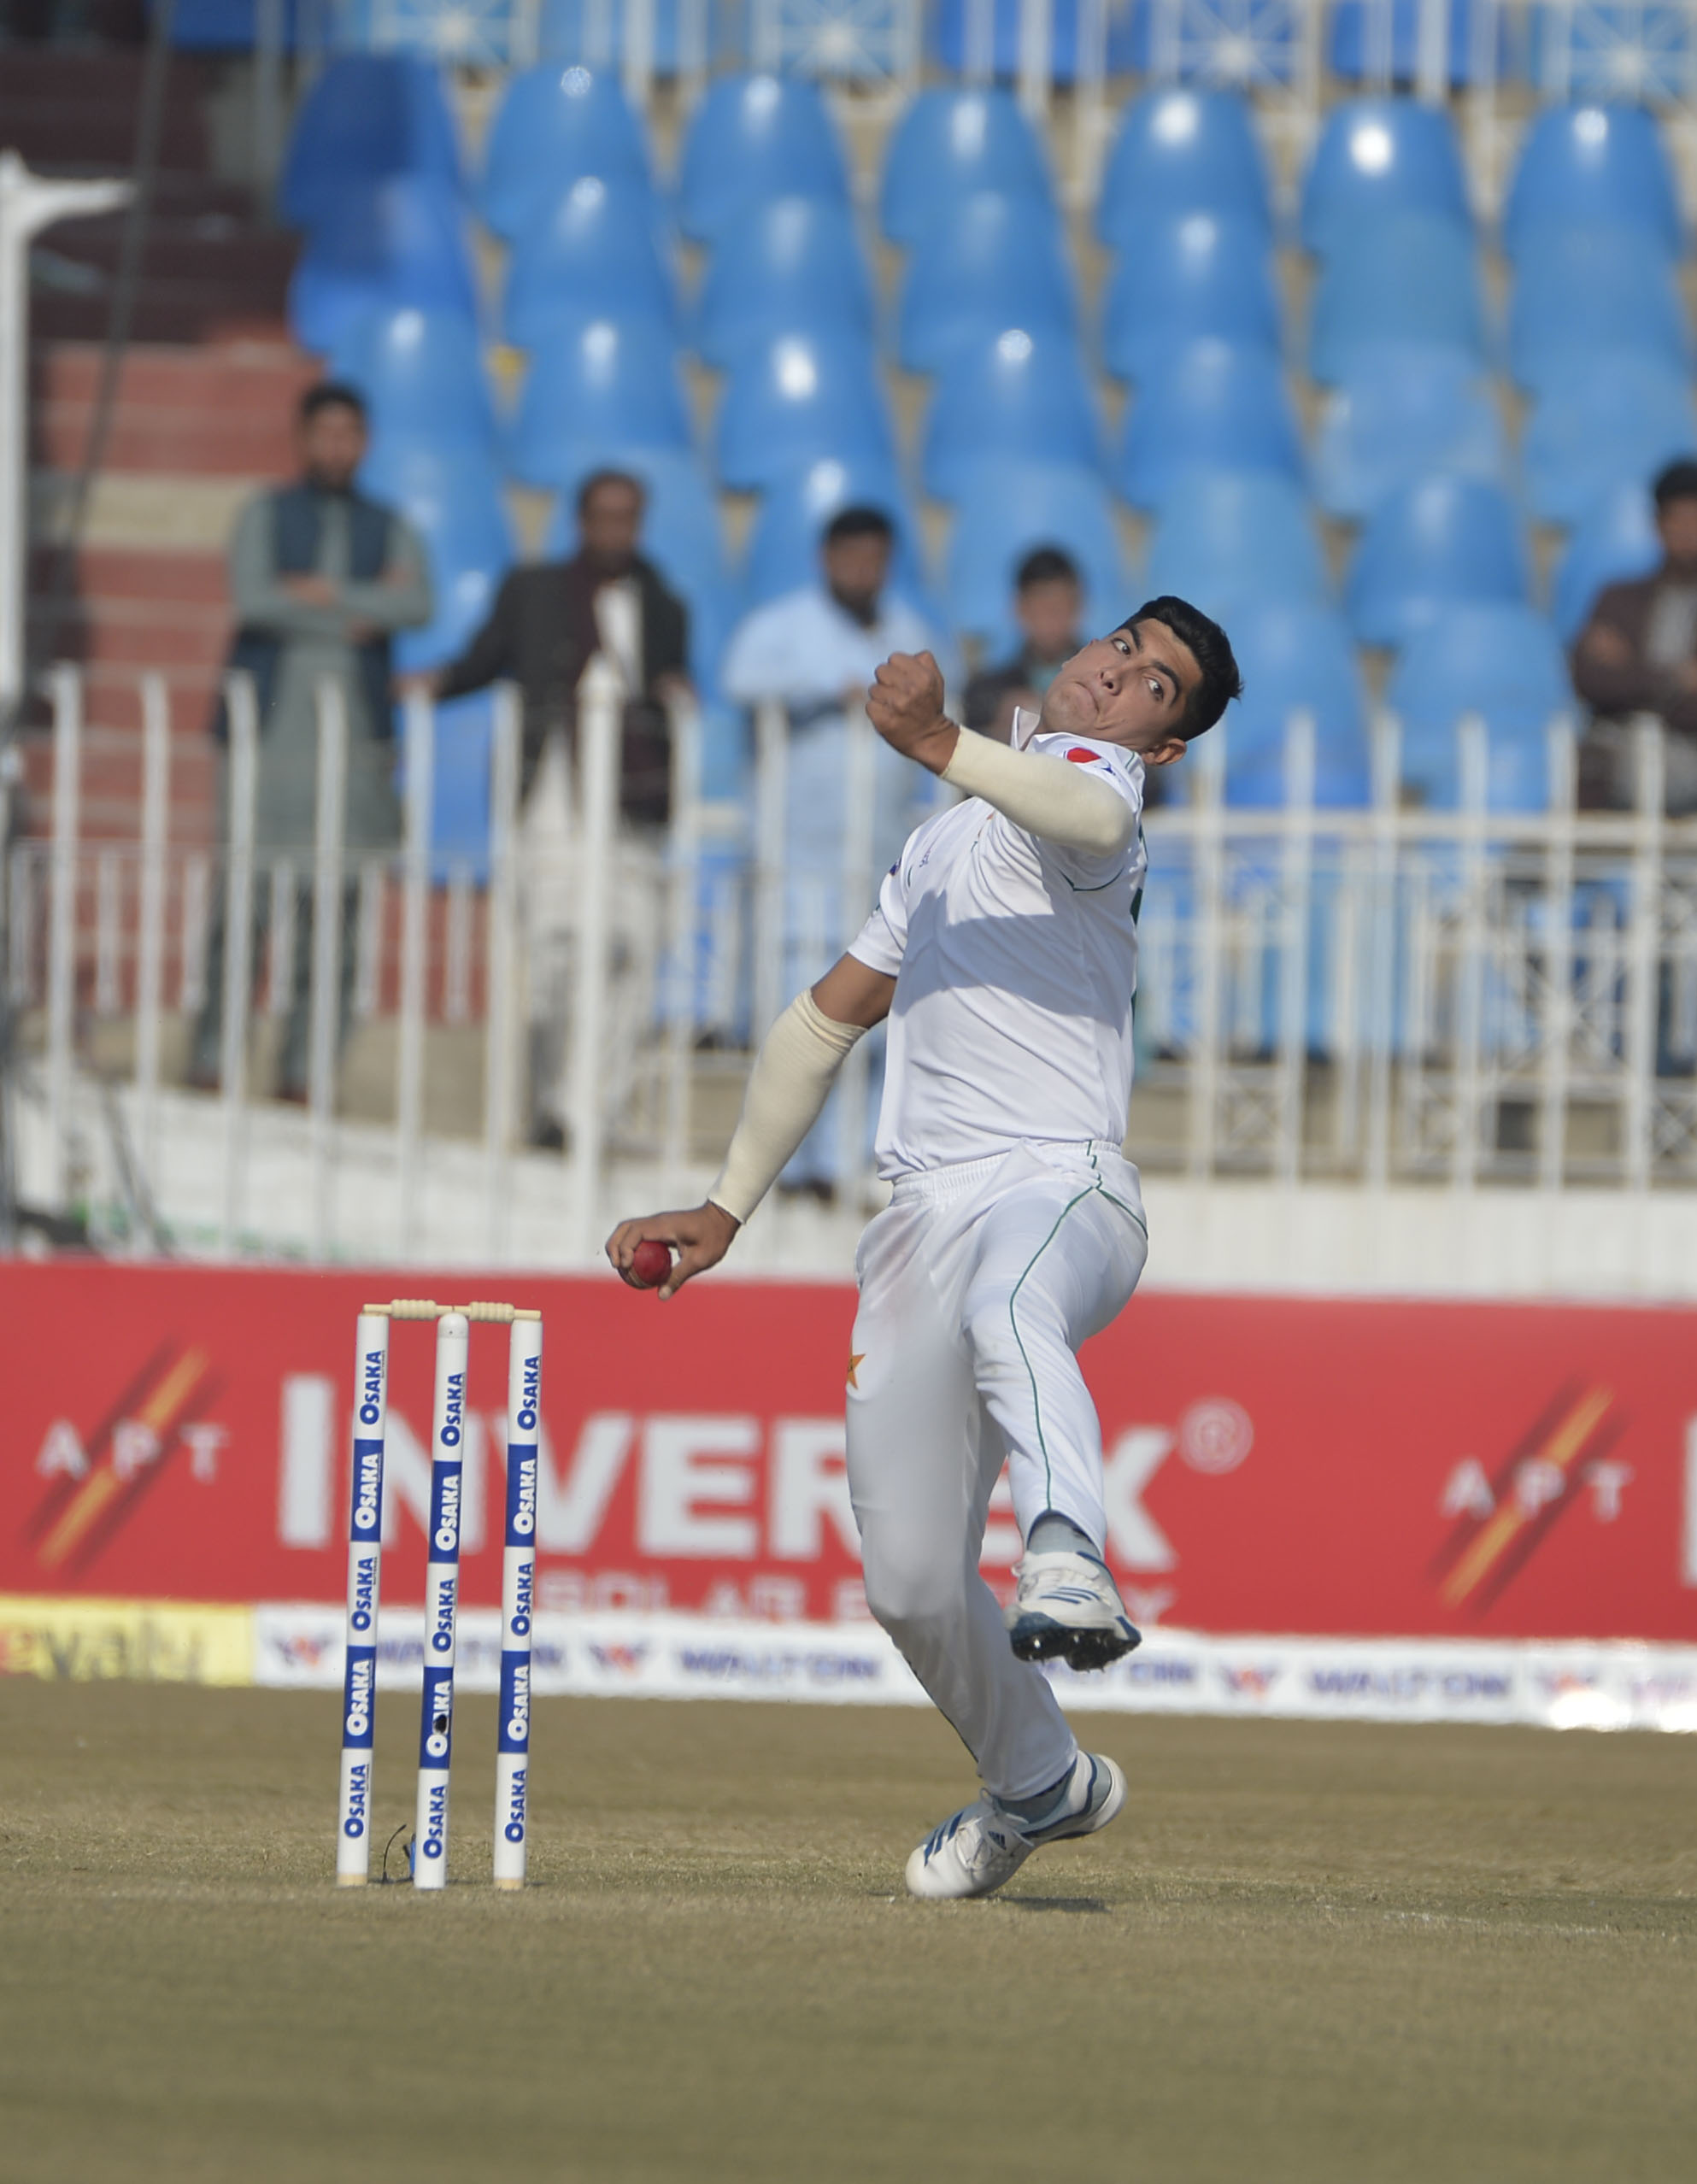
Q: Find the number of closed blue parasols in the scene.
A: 0